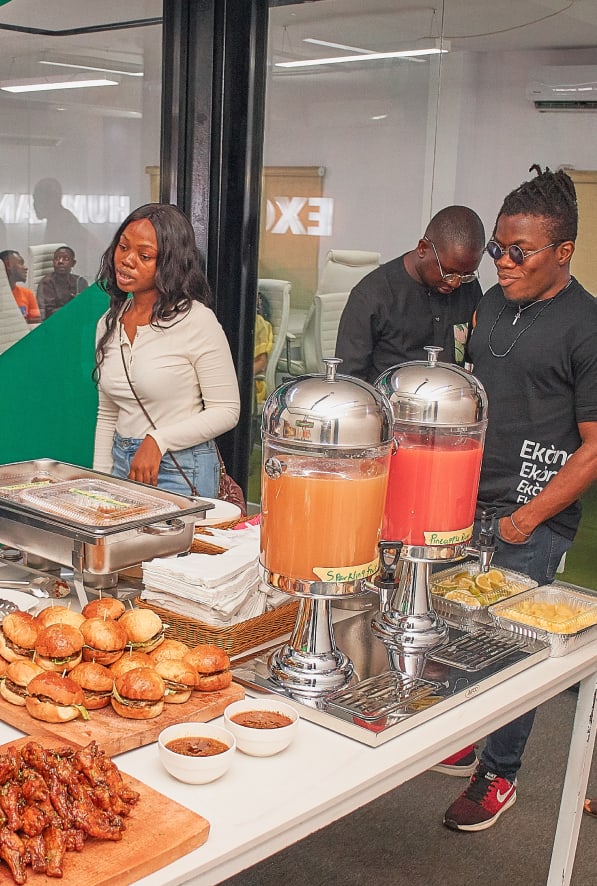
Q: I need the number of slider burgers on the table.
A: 15